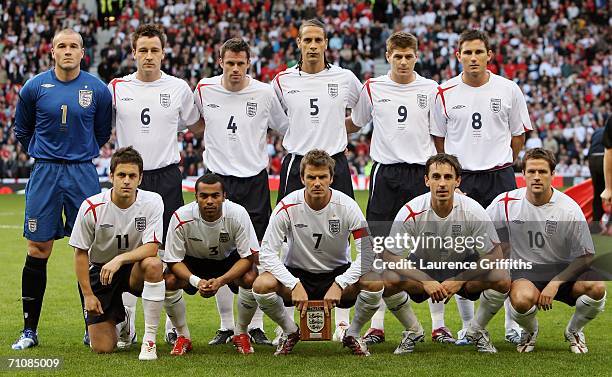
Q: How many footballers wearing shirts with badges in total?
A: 11